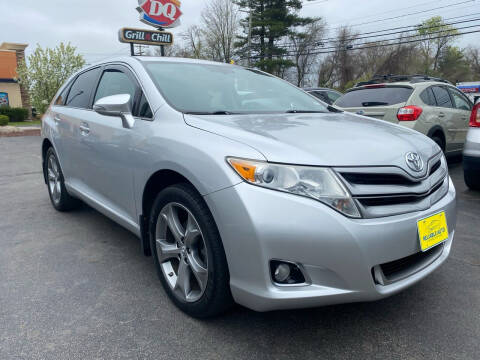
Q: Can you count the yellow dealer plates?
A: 1